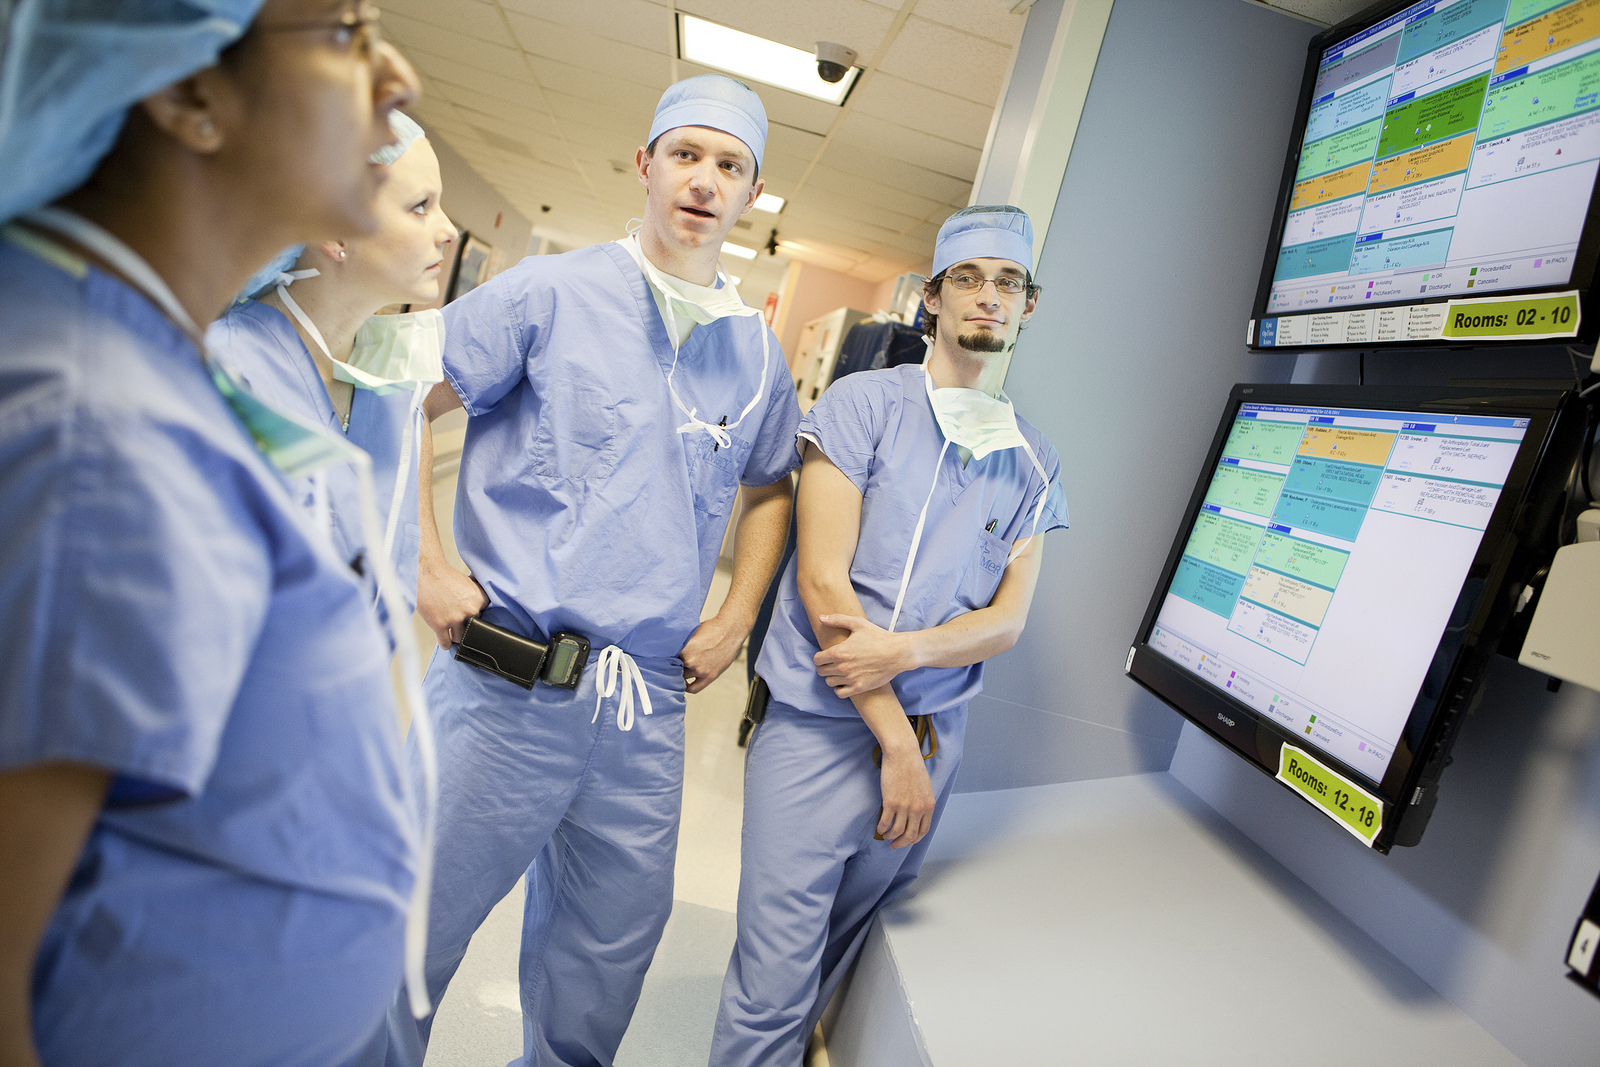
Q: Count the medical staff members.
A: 4